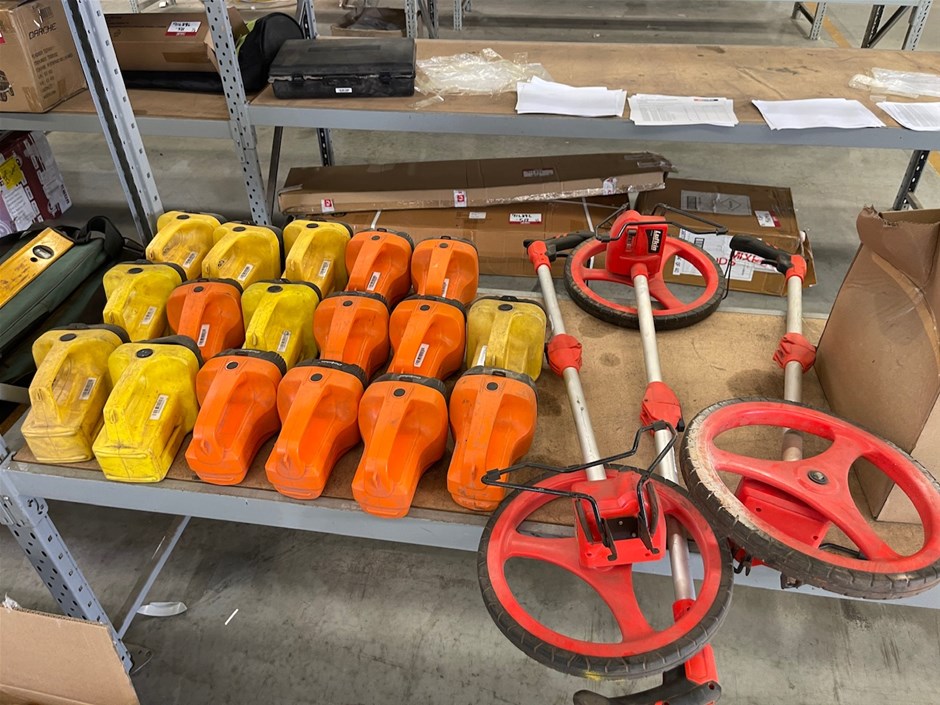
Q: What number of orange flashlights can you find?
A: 9